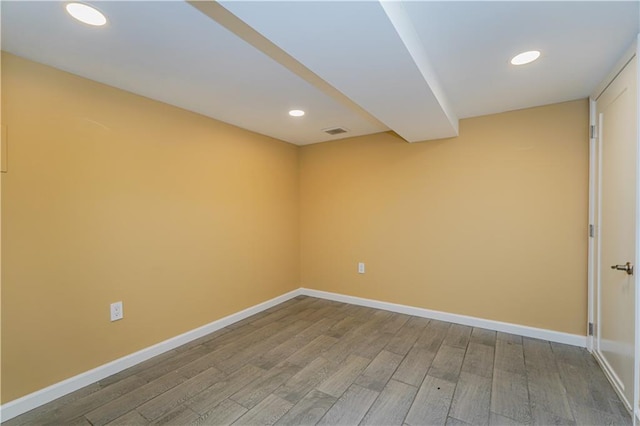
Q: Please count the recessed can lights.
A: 3